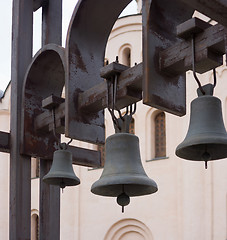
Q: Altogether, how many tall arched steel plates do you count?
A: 3